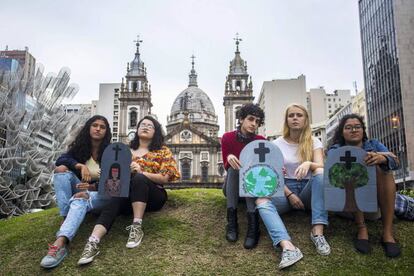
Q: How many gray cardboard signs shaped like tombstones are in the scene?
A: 3